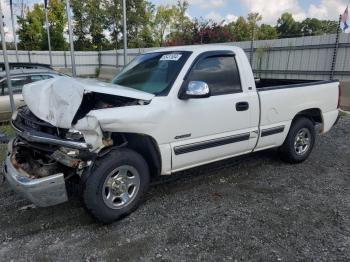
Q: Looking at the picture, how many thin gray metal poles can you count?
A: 5